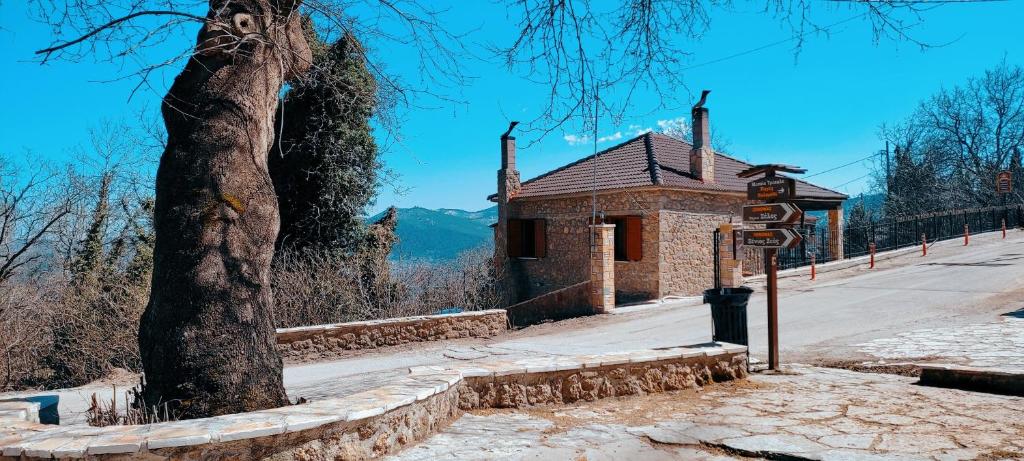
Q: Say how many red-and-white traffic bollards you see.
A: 5